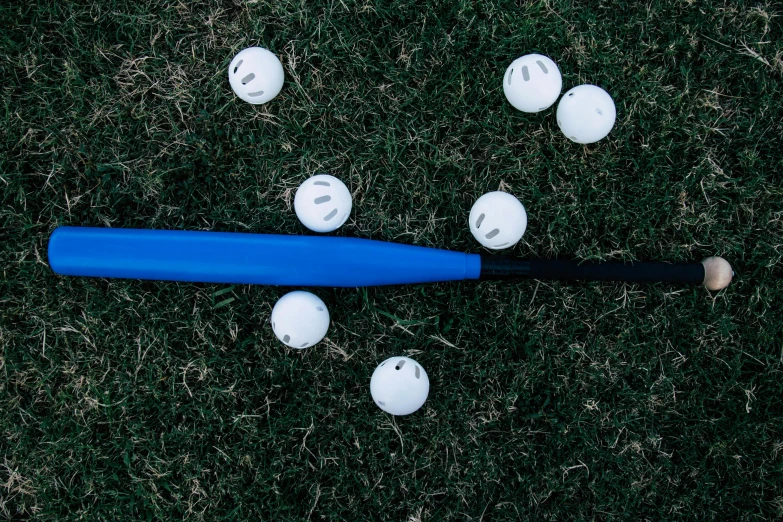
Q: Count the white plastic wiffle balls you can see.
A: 7